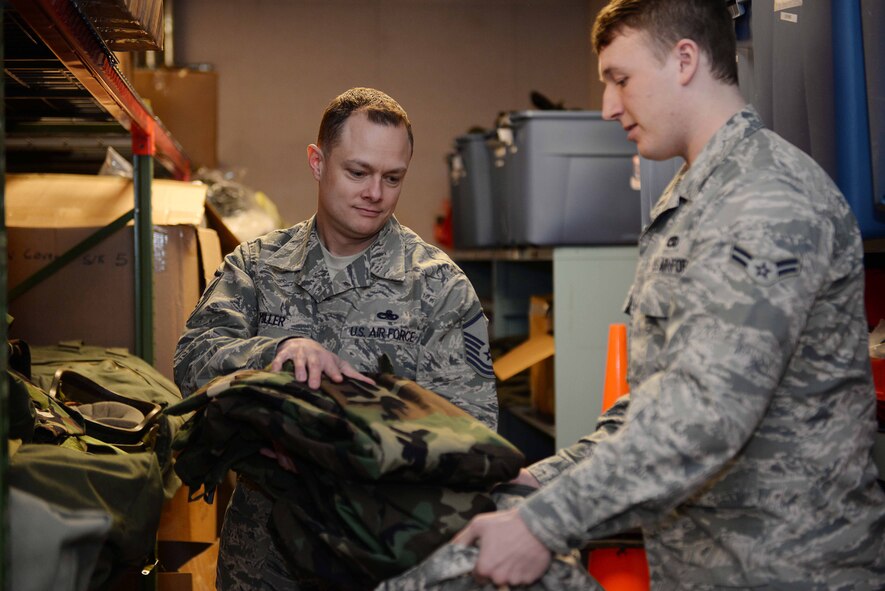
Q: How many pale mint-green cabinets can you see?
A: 1